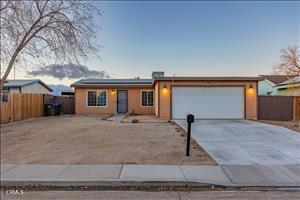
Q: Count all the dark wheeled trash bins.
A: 2